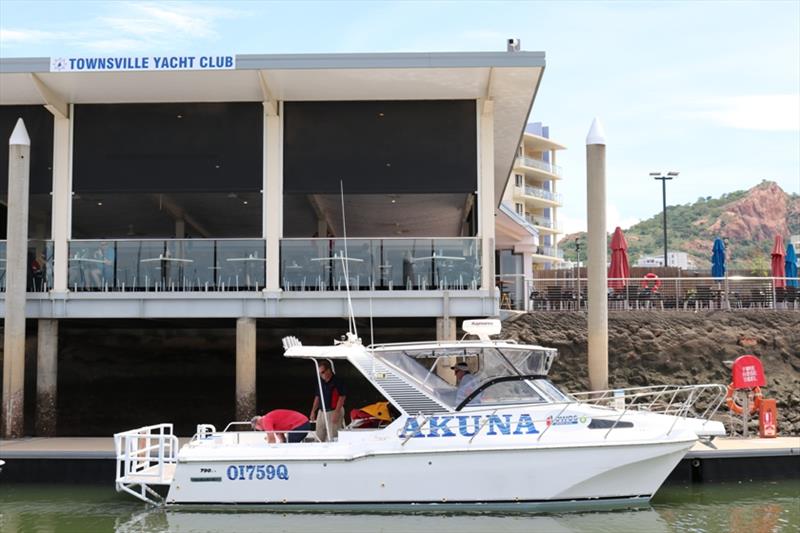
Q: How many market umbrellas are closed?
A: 4